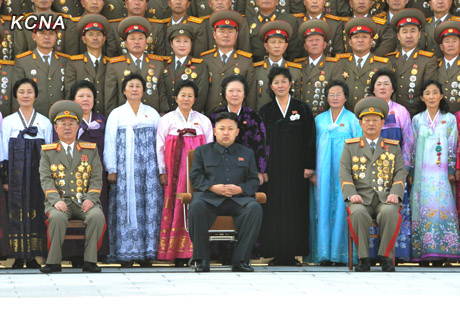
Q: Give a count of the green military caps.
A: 12